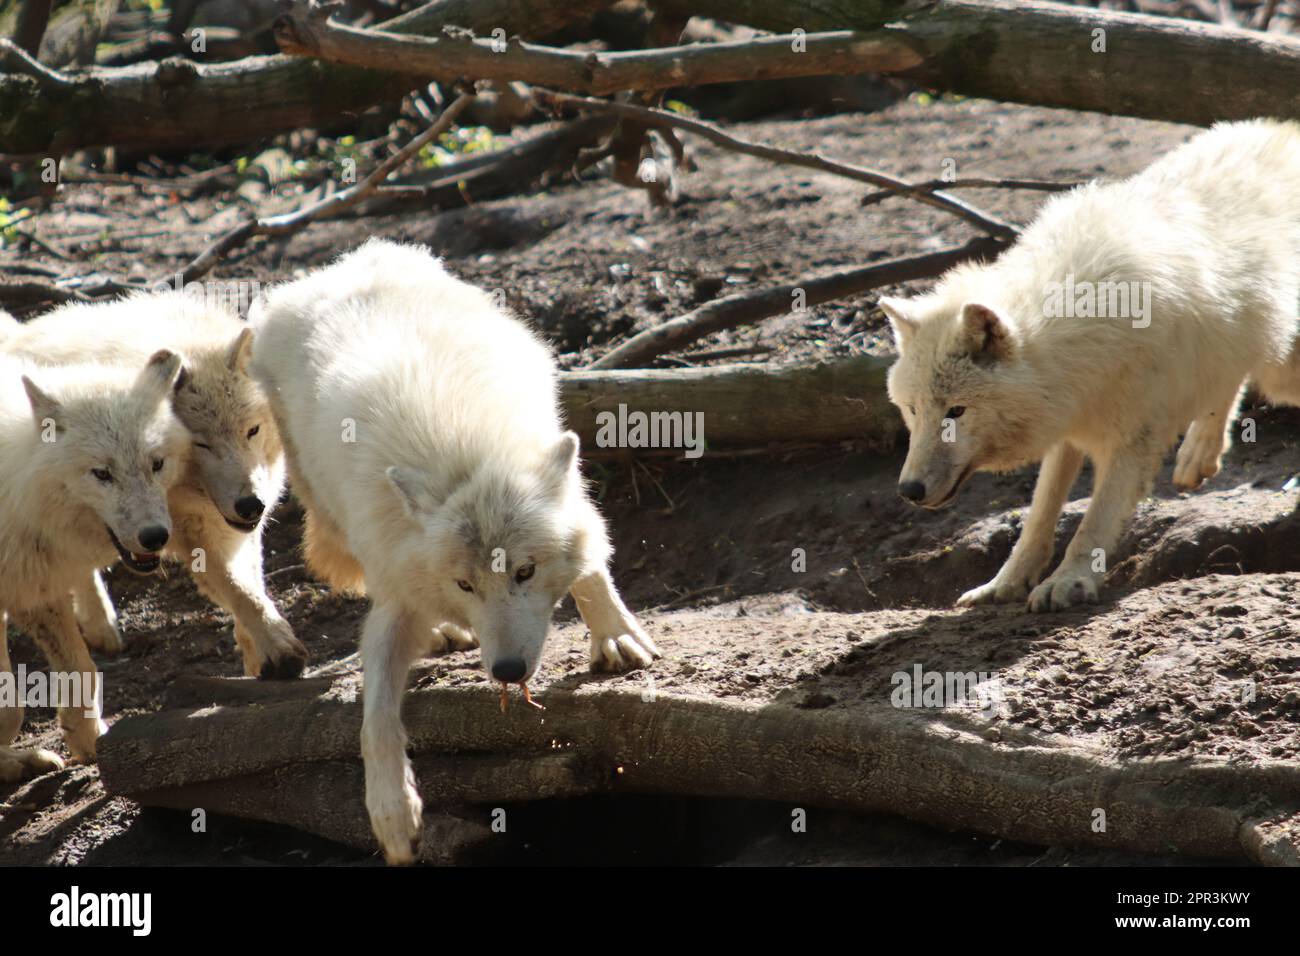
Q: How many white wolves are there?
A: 4